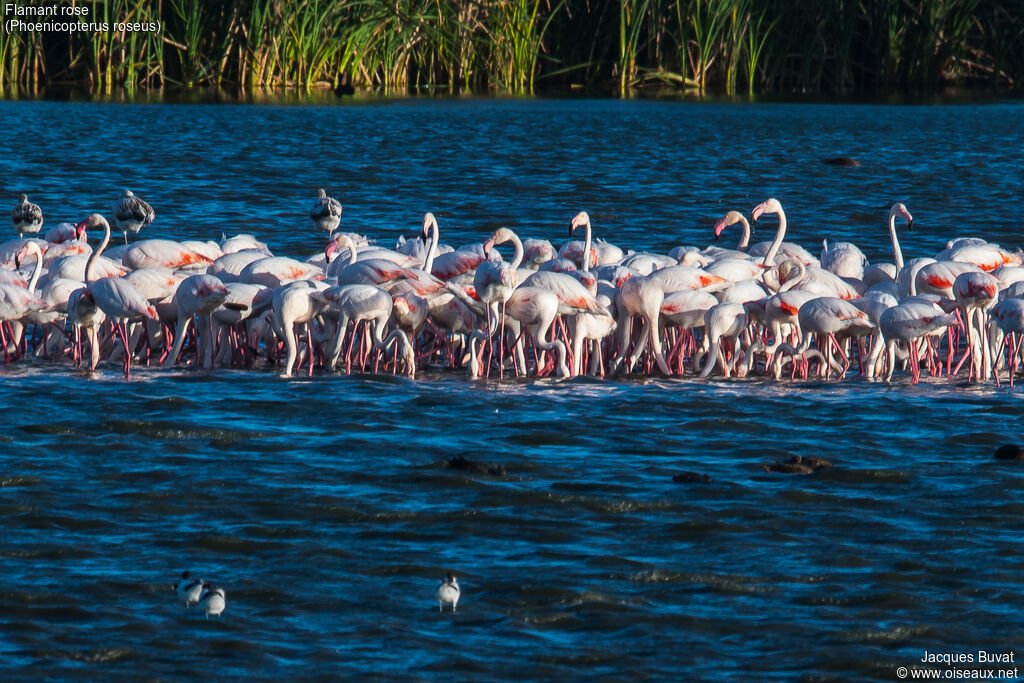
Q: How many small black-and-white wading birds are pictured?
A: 3